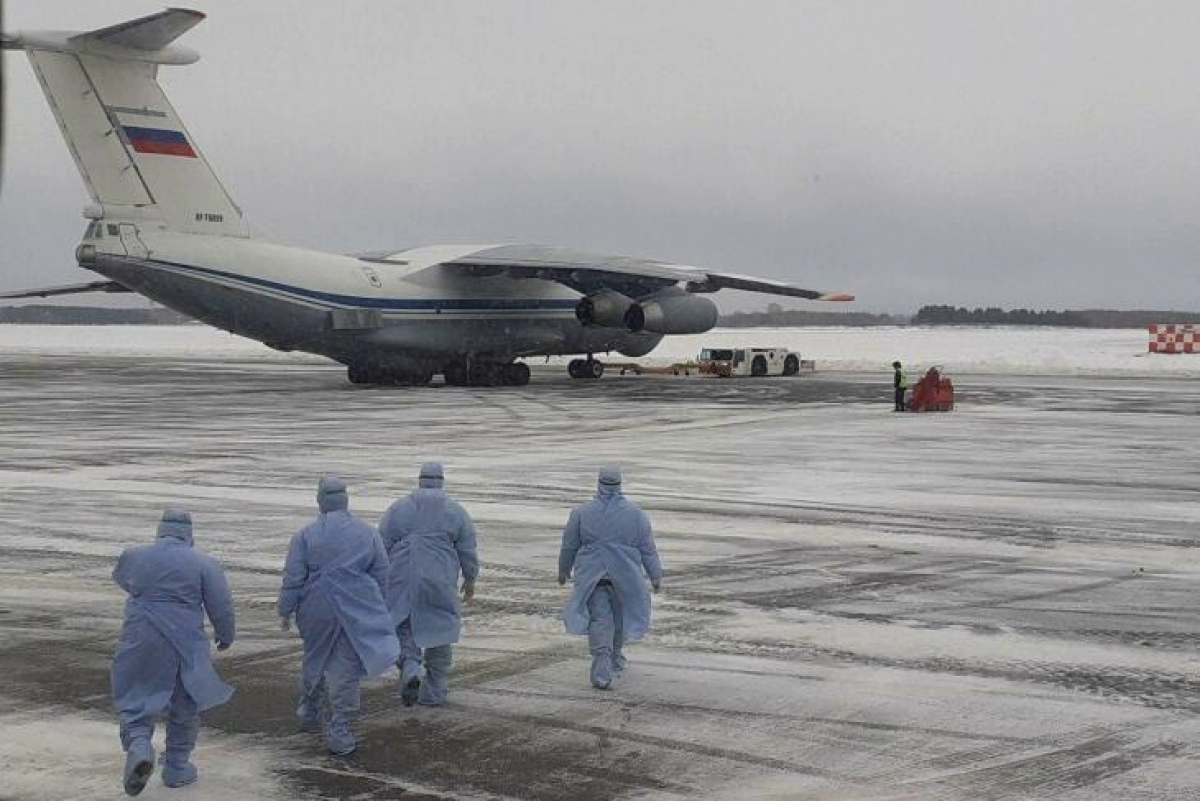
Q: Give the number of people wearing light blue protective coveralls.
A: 4